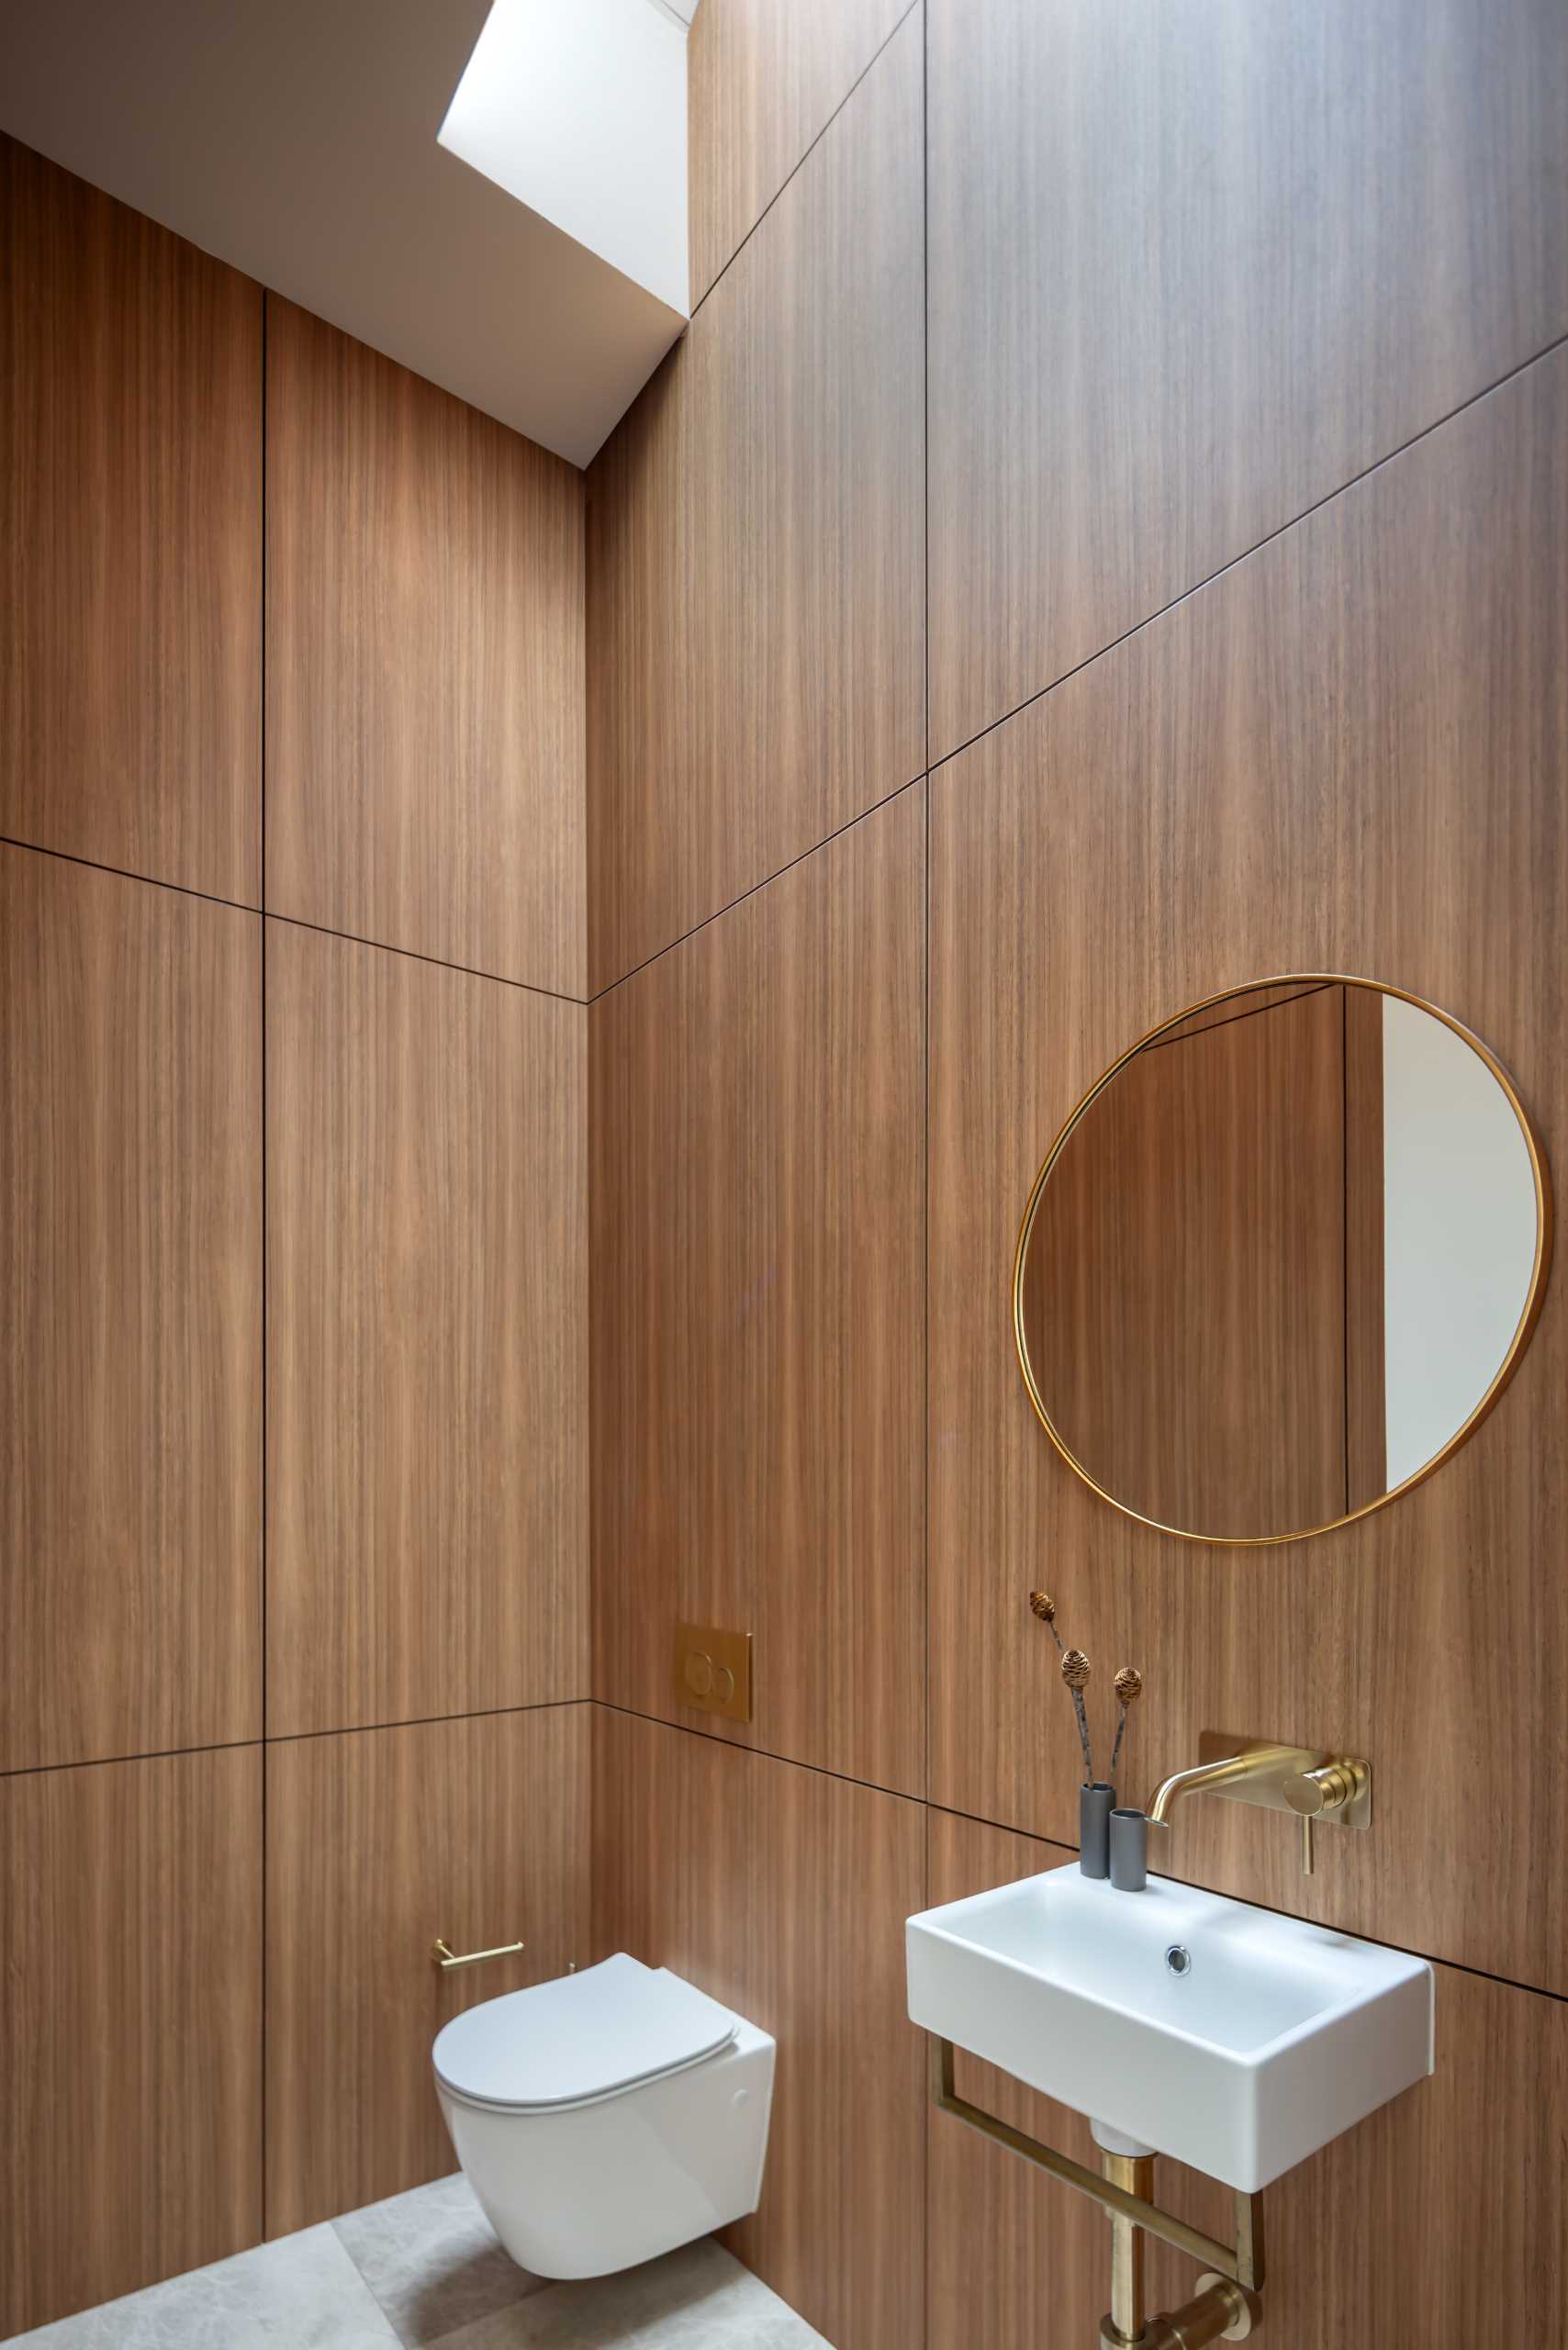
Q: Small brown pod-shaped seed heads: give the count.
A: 3